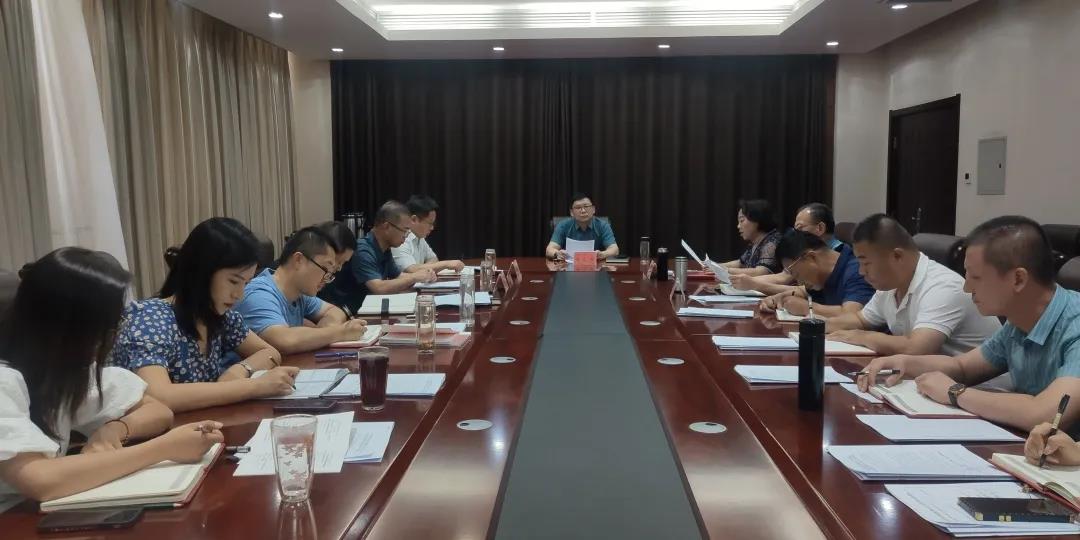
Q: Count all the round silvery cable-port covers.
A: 10